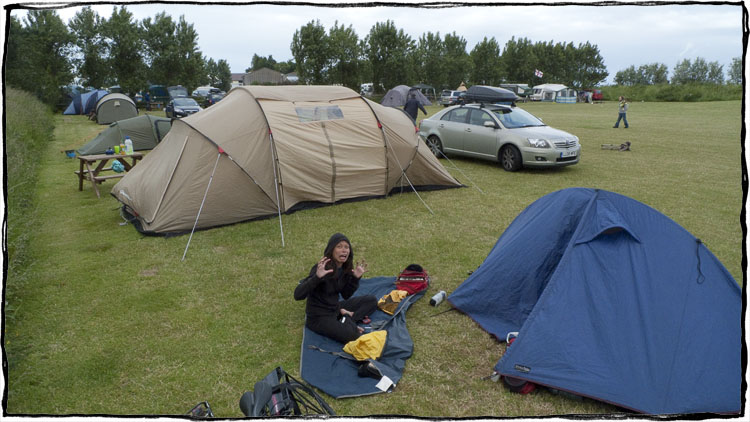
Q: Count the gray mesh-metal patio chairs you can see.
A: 0